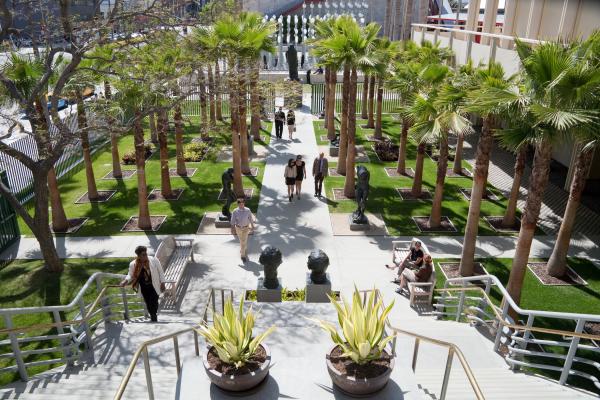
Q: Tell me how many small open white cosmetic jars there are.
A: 0